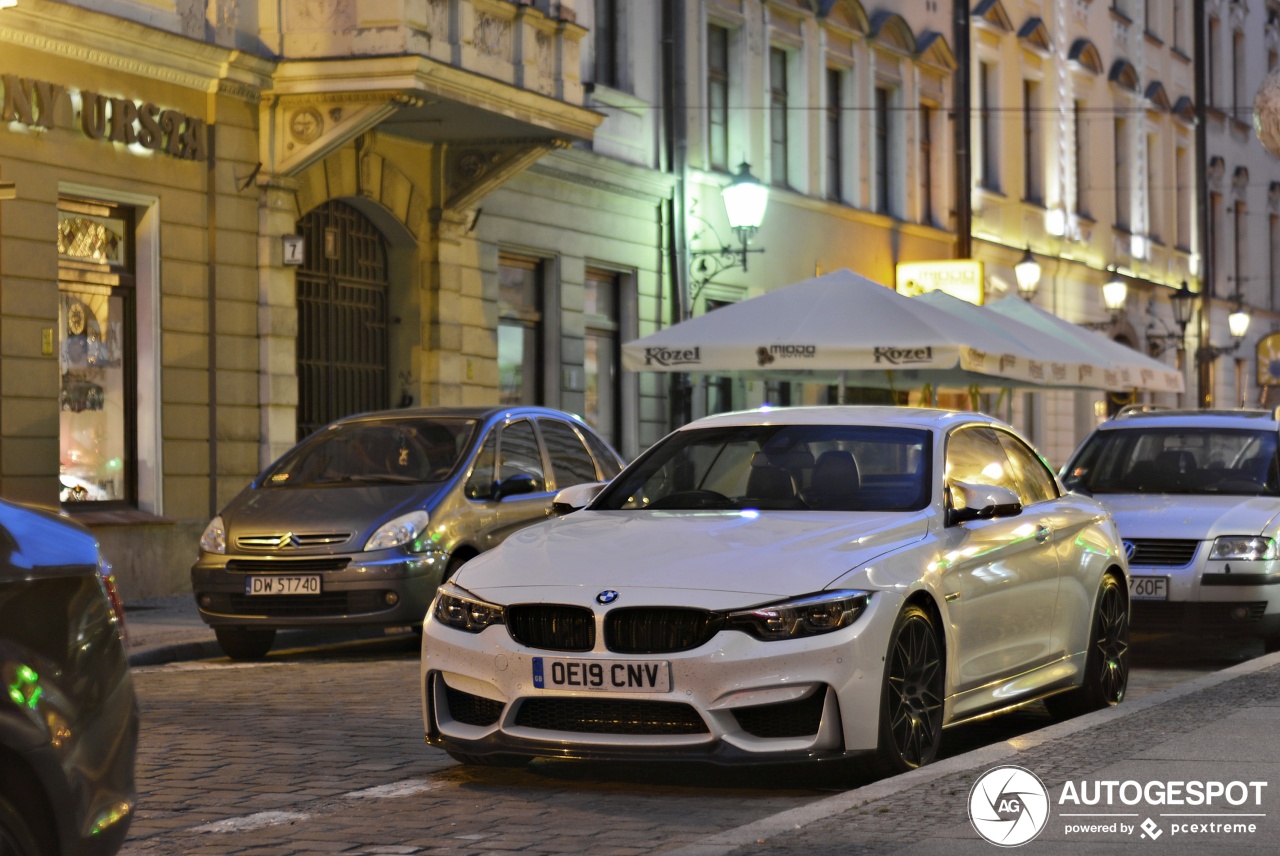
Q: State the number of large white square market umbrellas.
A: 3